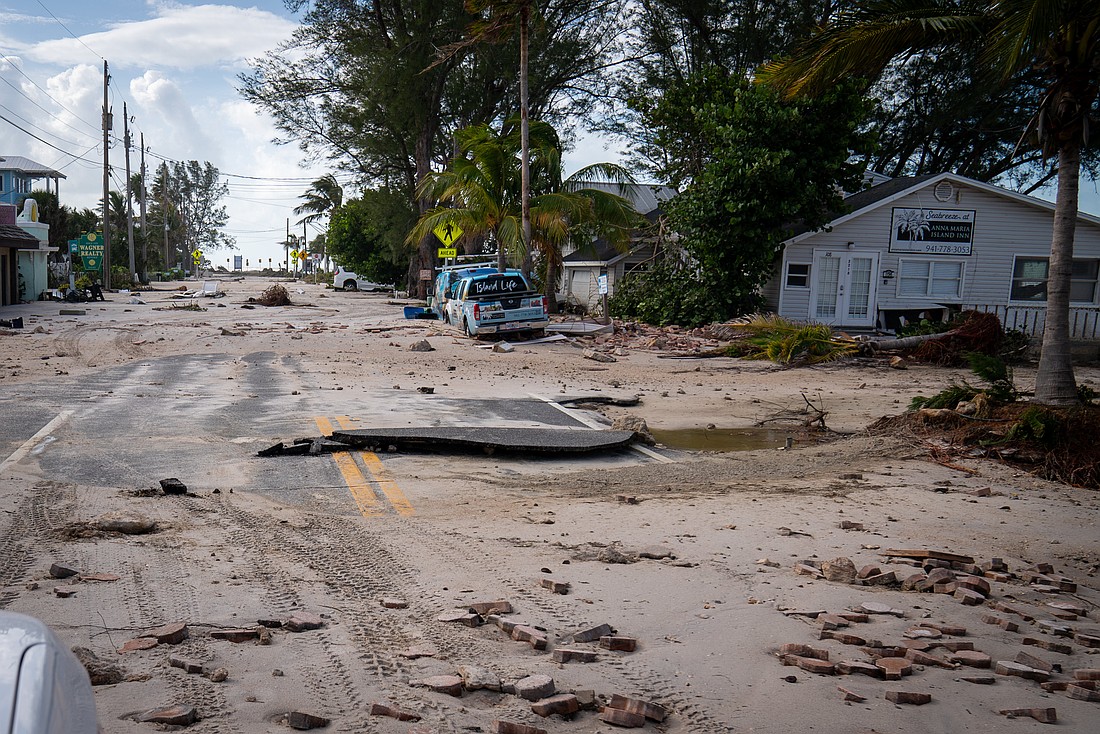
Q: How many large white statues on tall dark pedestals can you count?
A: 0